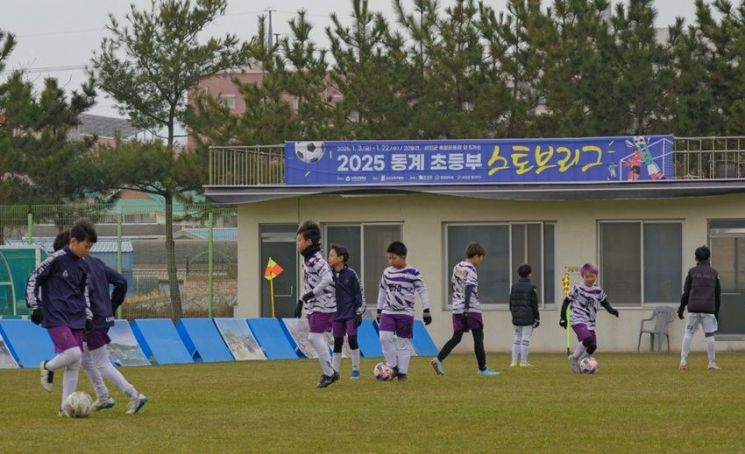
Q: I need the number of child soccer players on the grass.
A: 9